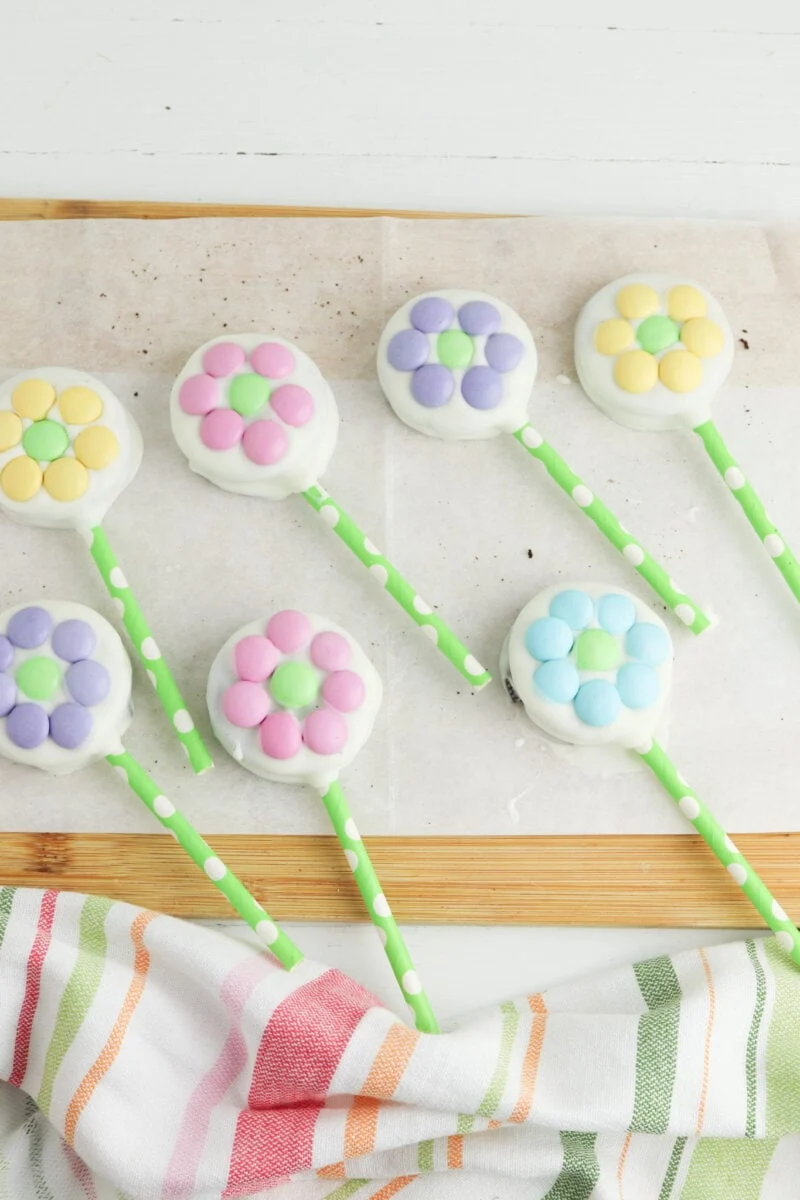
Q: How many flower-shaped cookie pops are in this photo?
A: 7